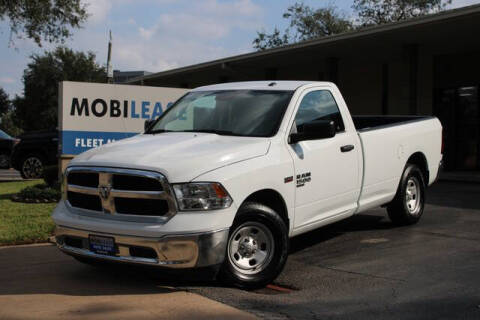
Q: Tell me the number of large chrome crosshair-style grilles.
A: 1